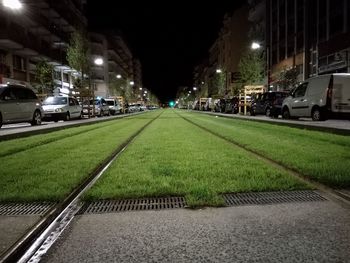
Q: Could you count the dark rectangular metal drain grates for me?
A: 3